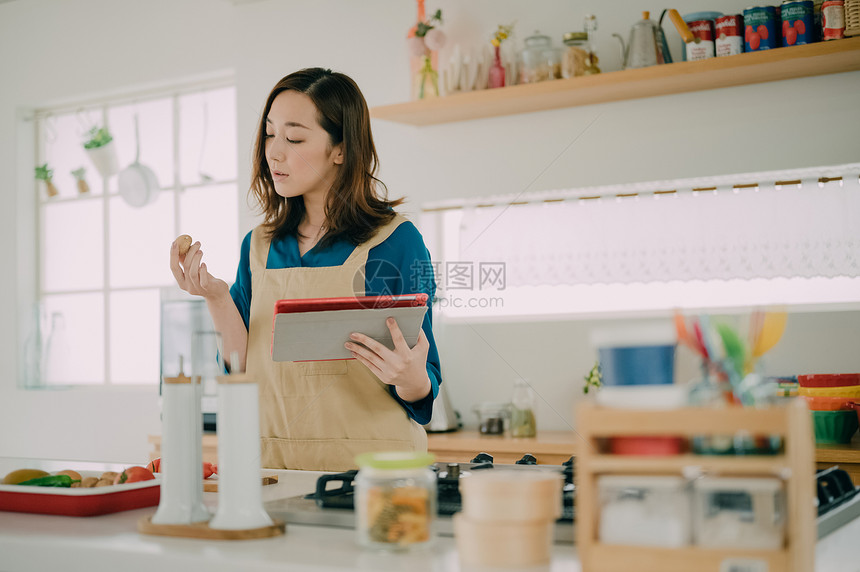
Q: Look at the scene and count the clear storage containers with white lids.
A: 2